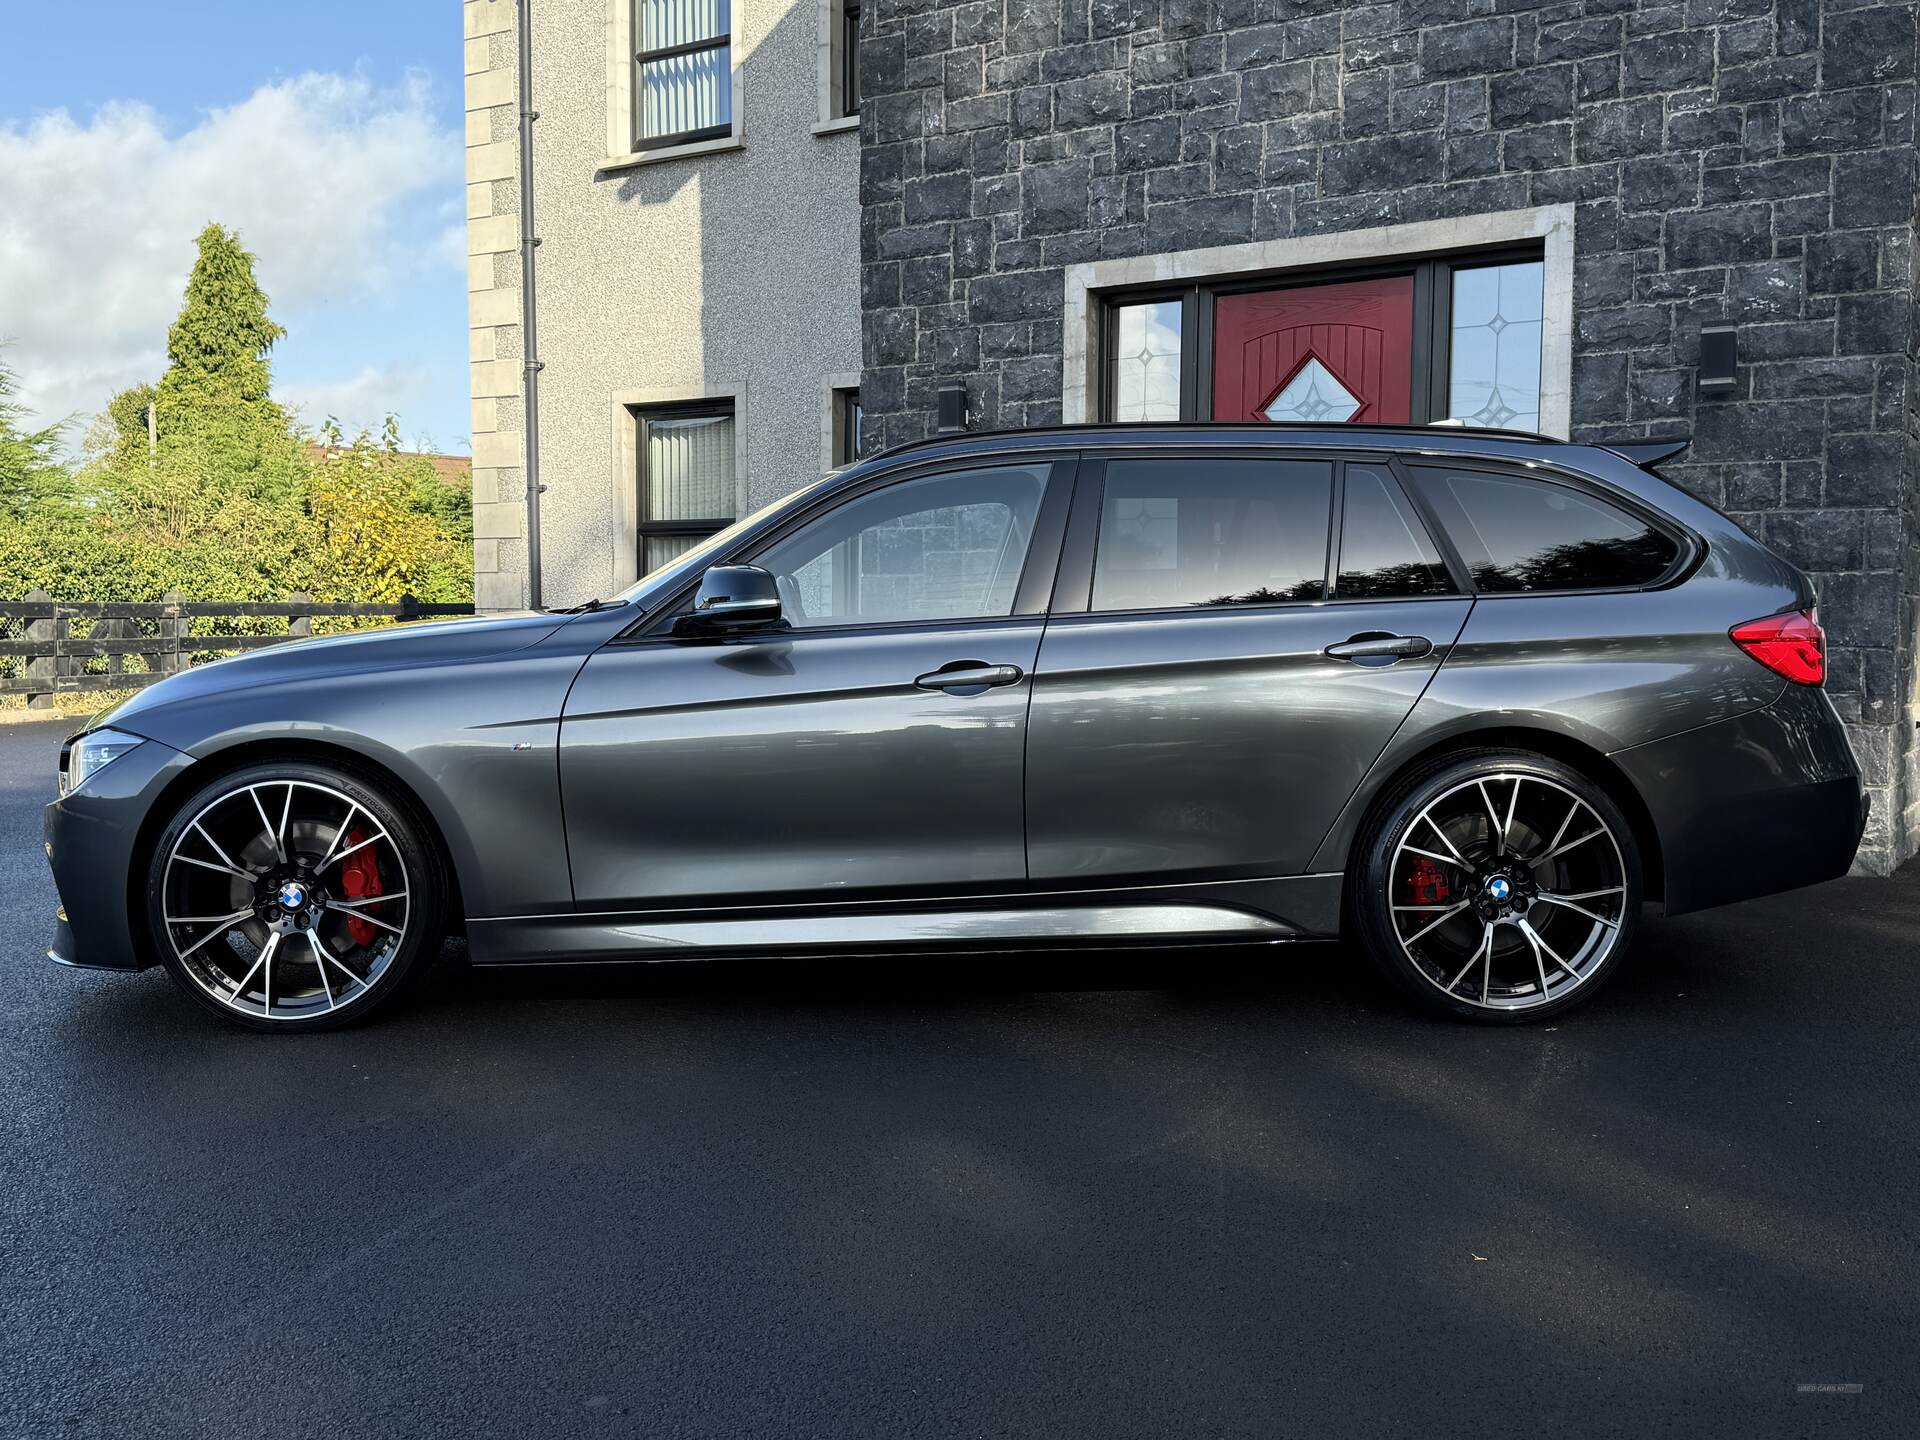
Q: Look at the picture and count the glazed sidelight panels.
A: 2